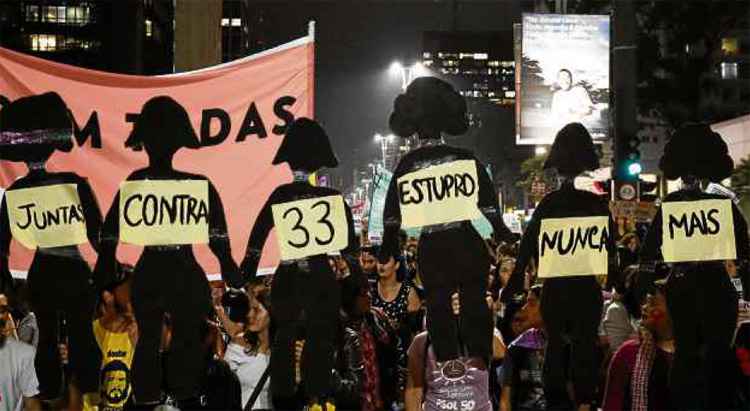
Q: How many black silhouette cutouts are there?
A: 6